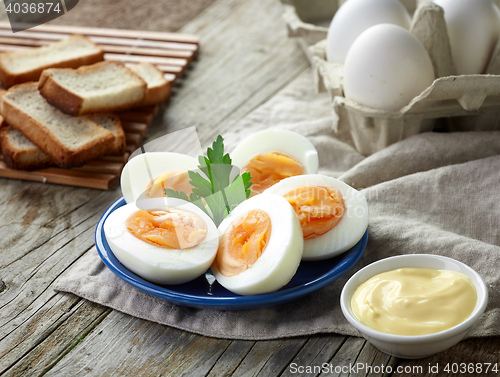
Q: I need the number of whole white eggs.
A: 3